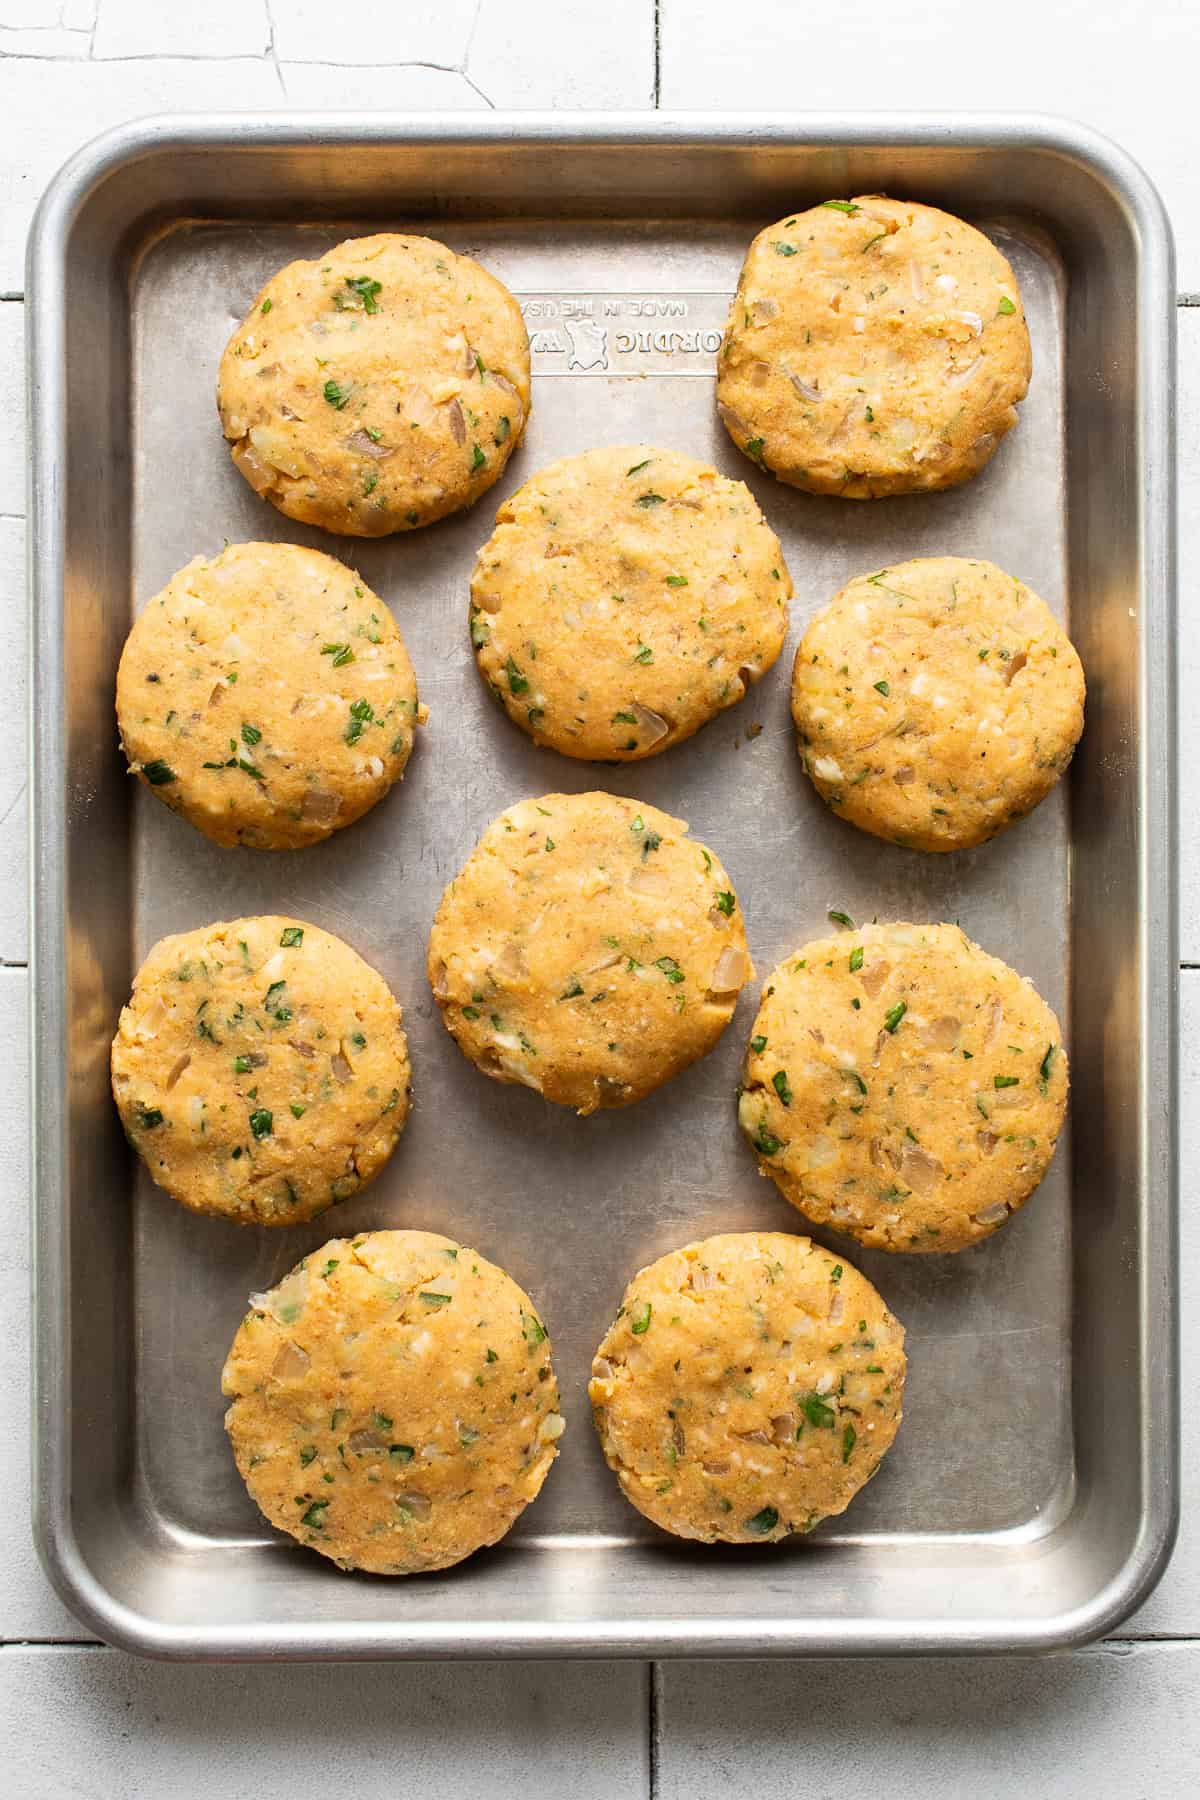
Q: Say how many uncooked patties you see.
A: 10